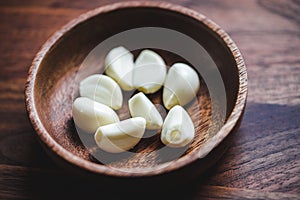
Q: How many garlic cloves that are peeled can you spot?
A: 8